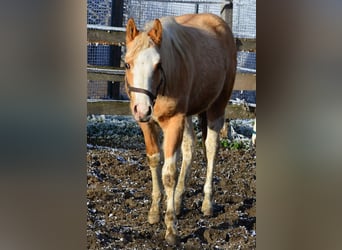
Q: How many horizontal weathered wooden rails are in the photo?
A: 3